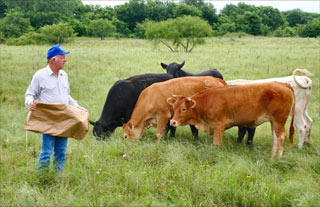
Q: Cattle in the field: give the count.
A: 5